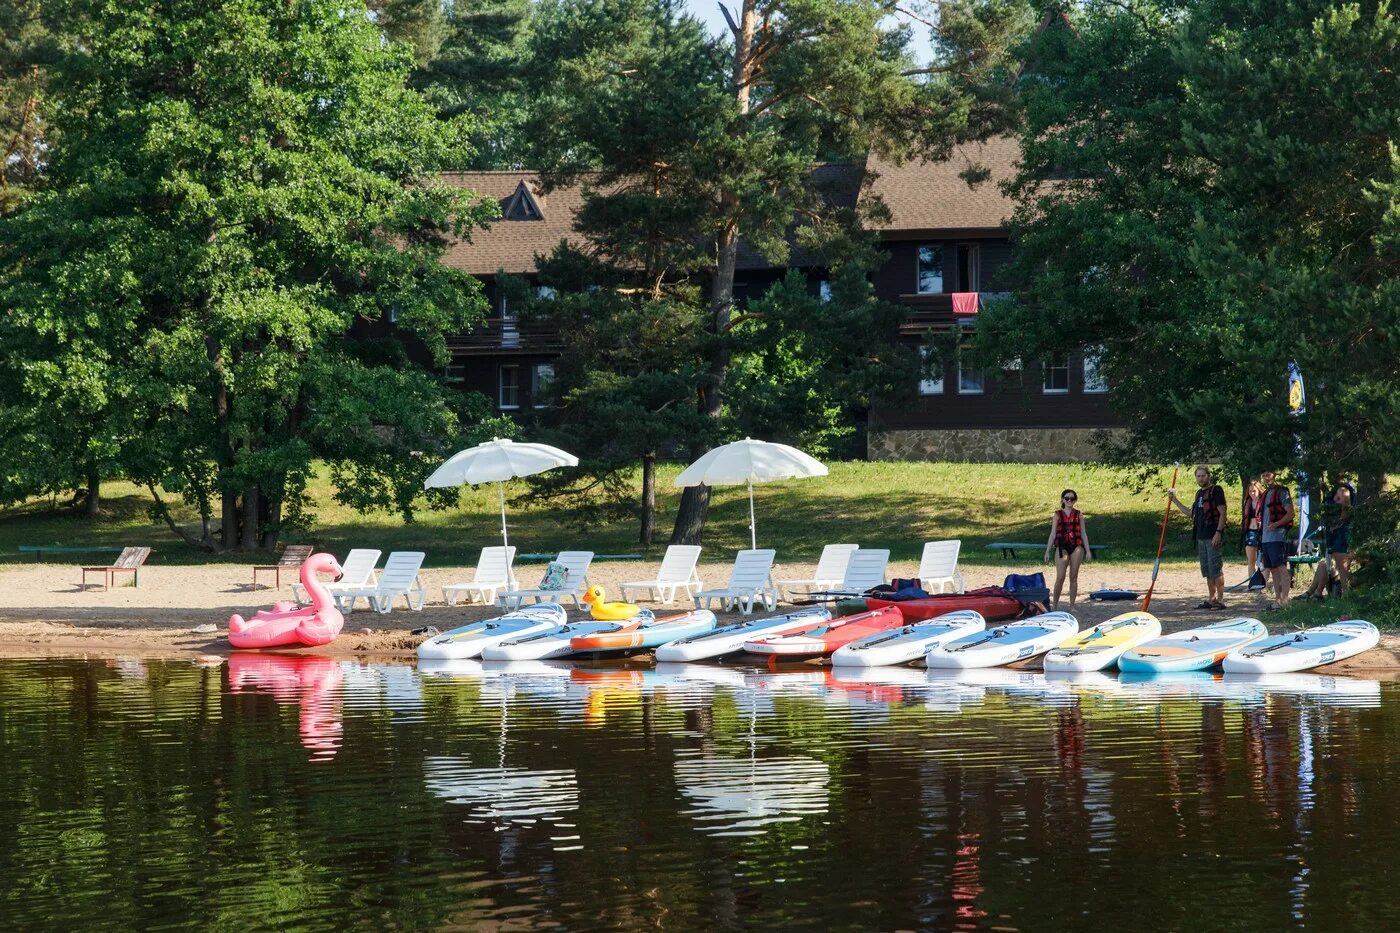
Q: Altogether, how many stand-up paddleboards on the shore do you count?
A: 10